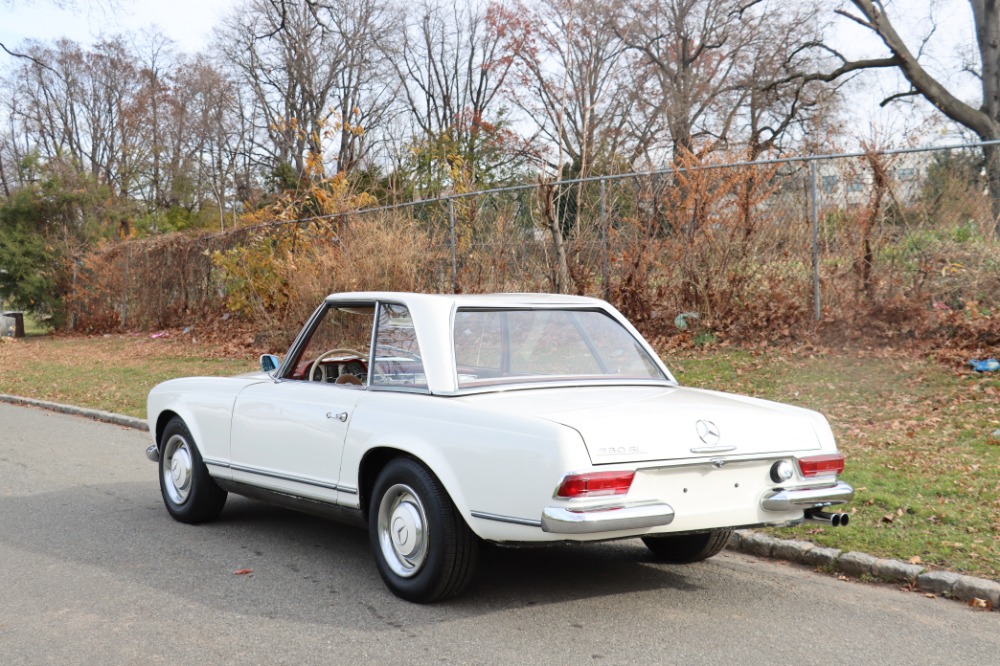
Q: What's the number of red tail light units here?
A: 2